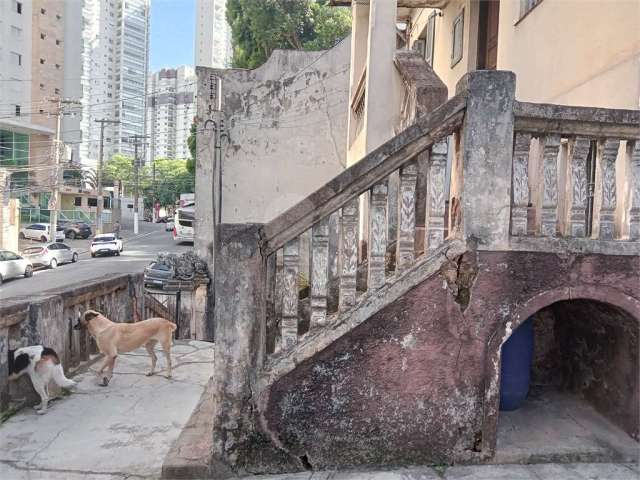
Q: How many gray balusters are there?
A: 11